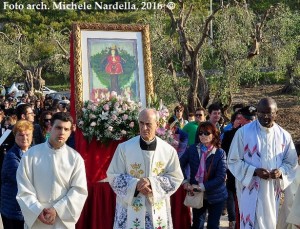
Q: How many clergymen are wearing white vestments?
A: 3